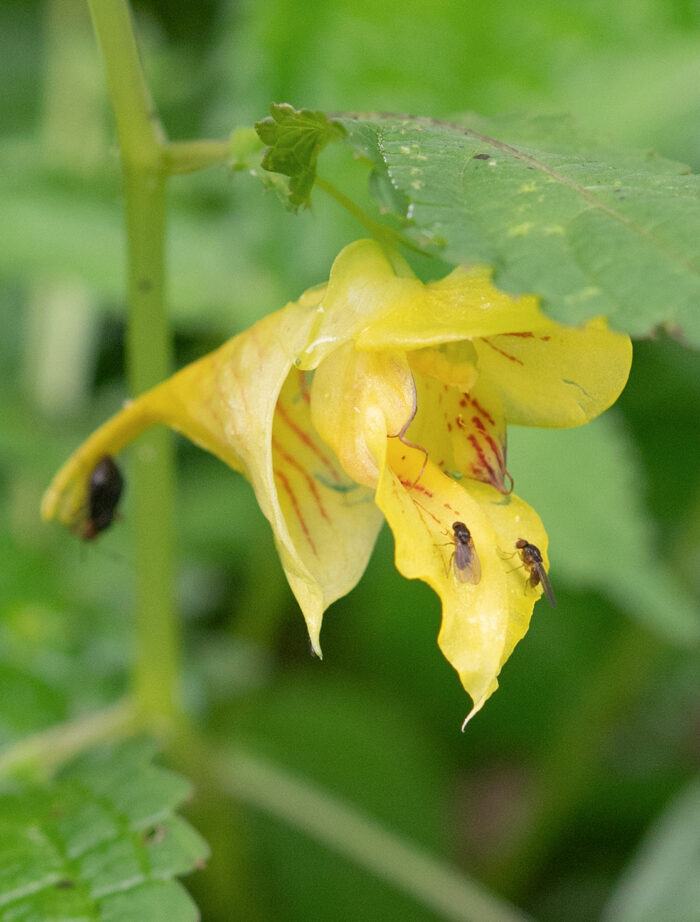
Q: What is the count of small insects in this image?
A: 3